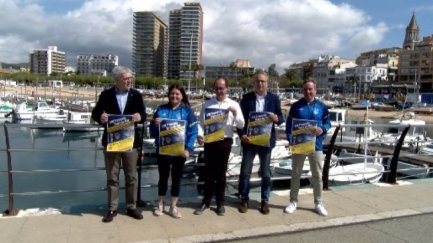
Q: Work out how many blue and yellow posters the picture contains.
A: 5